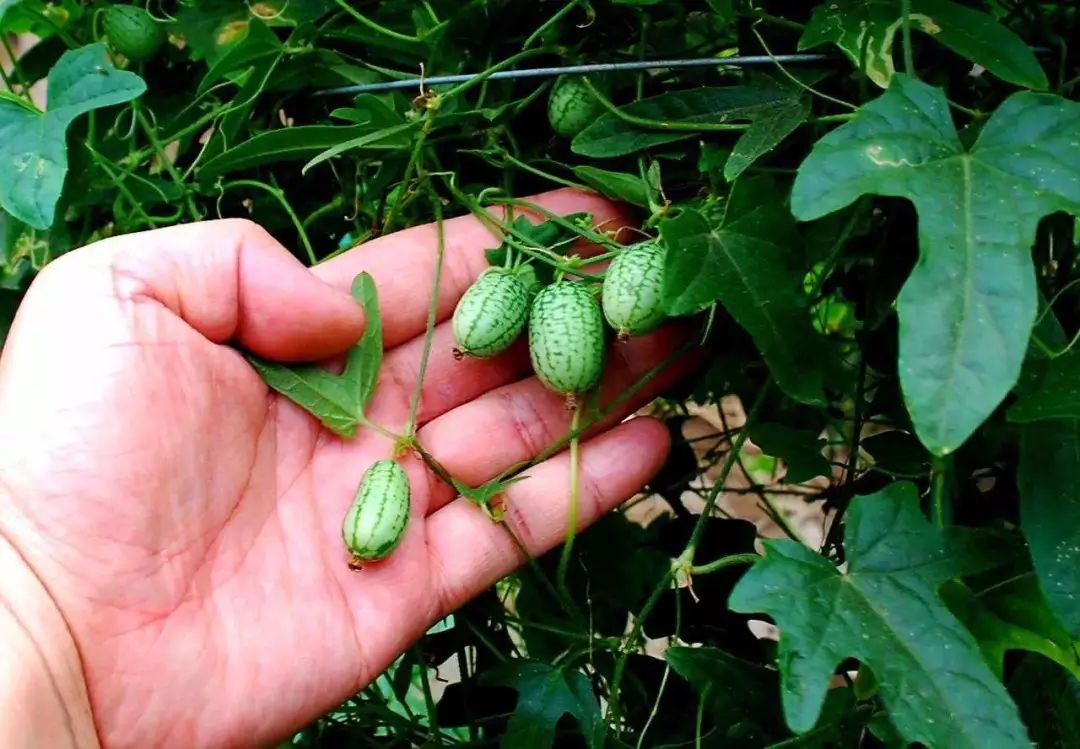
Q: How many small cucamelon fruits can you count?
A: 6